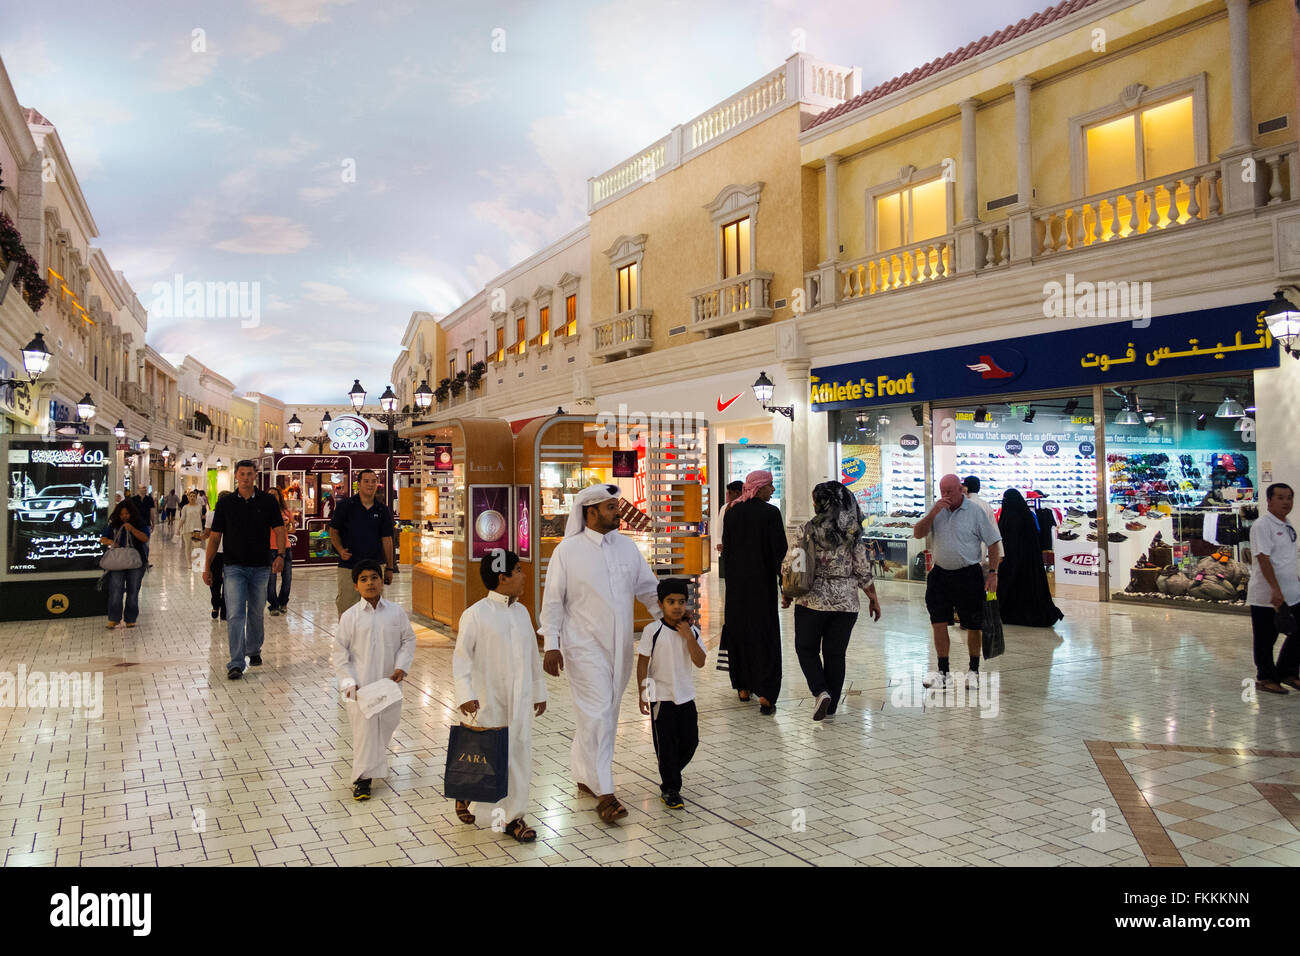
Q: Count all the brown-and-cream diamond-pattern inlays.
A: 1